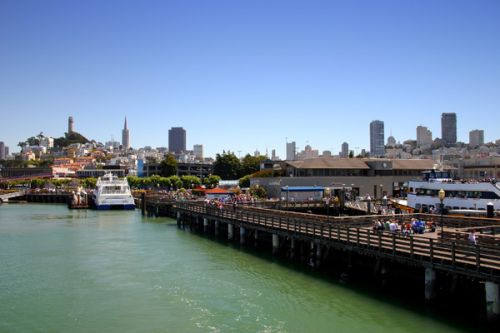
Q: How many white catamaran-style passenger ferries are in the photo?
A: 1